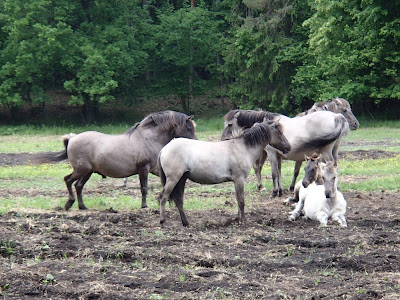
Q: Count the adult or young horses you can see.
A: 6